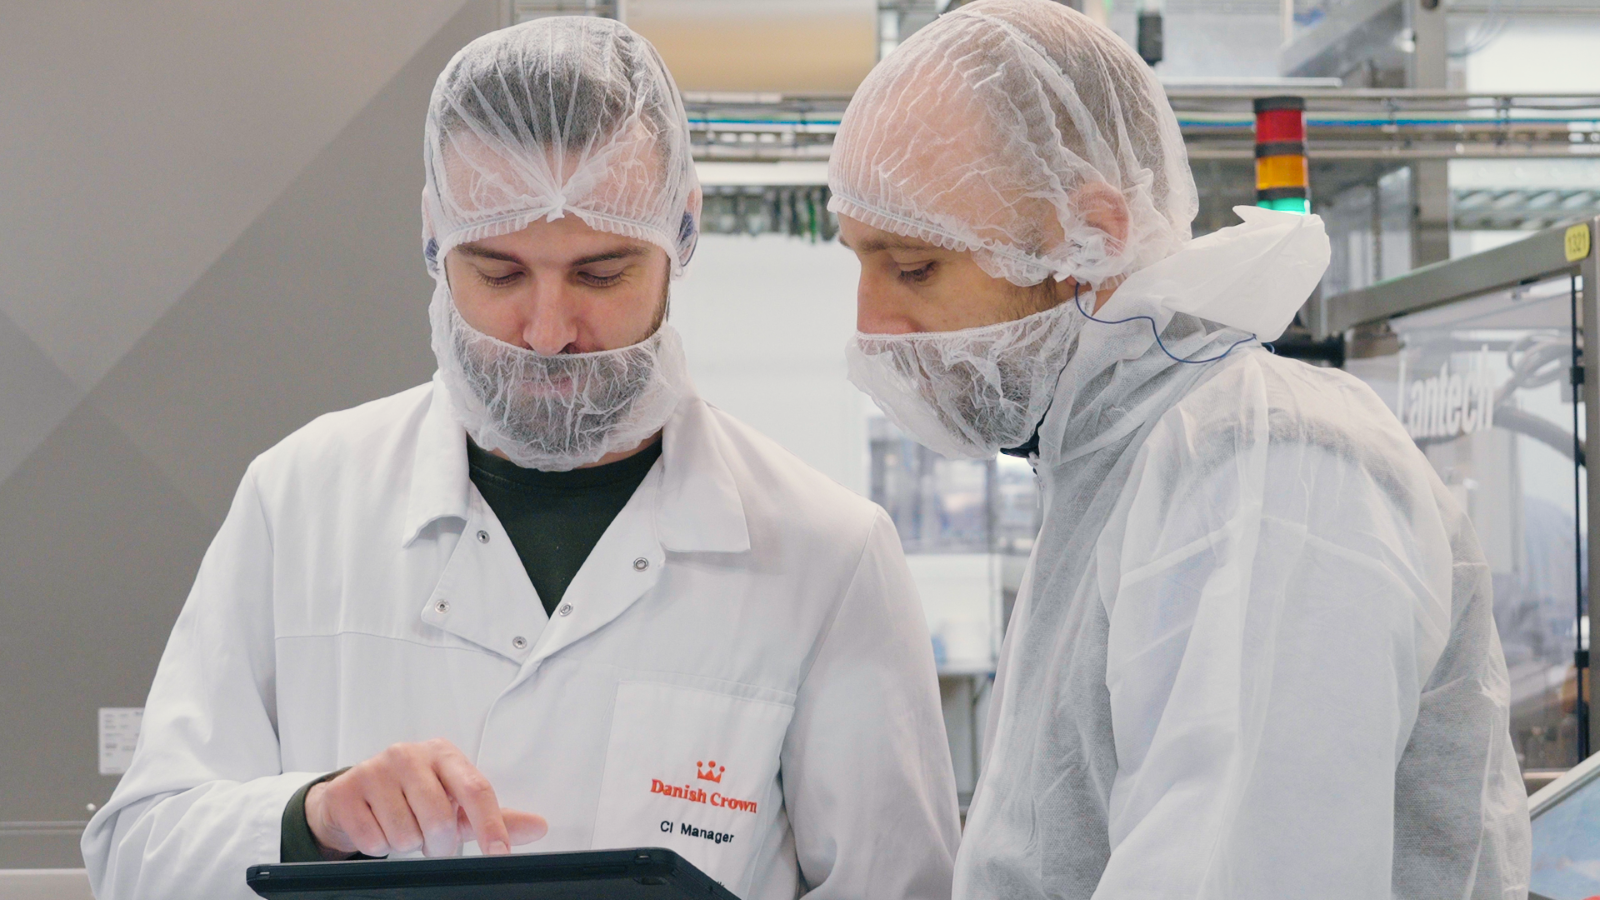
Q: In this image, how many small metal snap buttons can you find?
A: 5